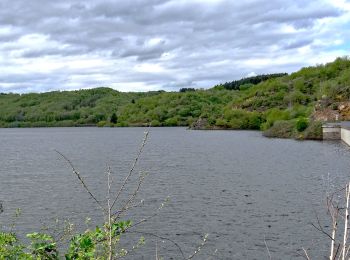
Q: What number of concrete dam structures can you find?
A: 1